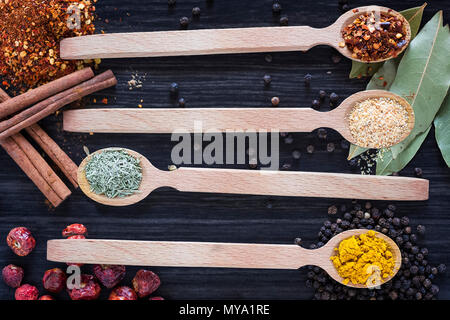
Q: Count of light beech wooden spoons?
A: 4